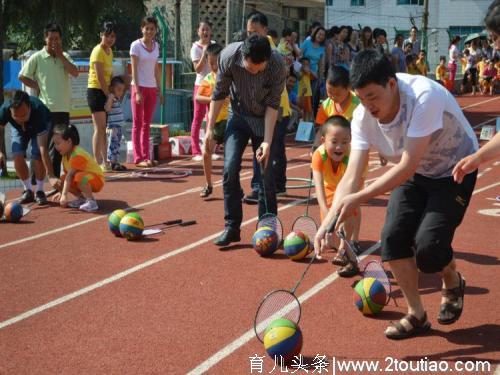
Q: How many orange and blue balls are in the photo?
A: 1